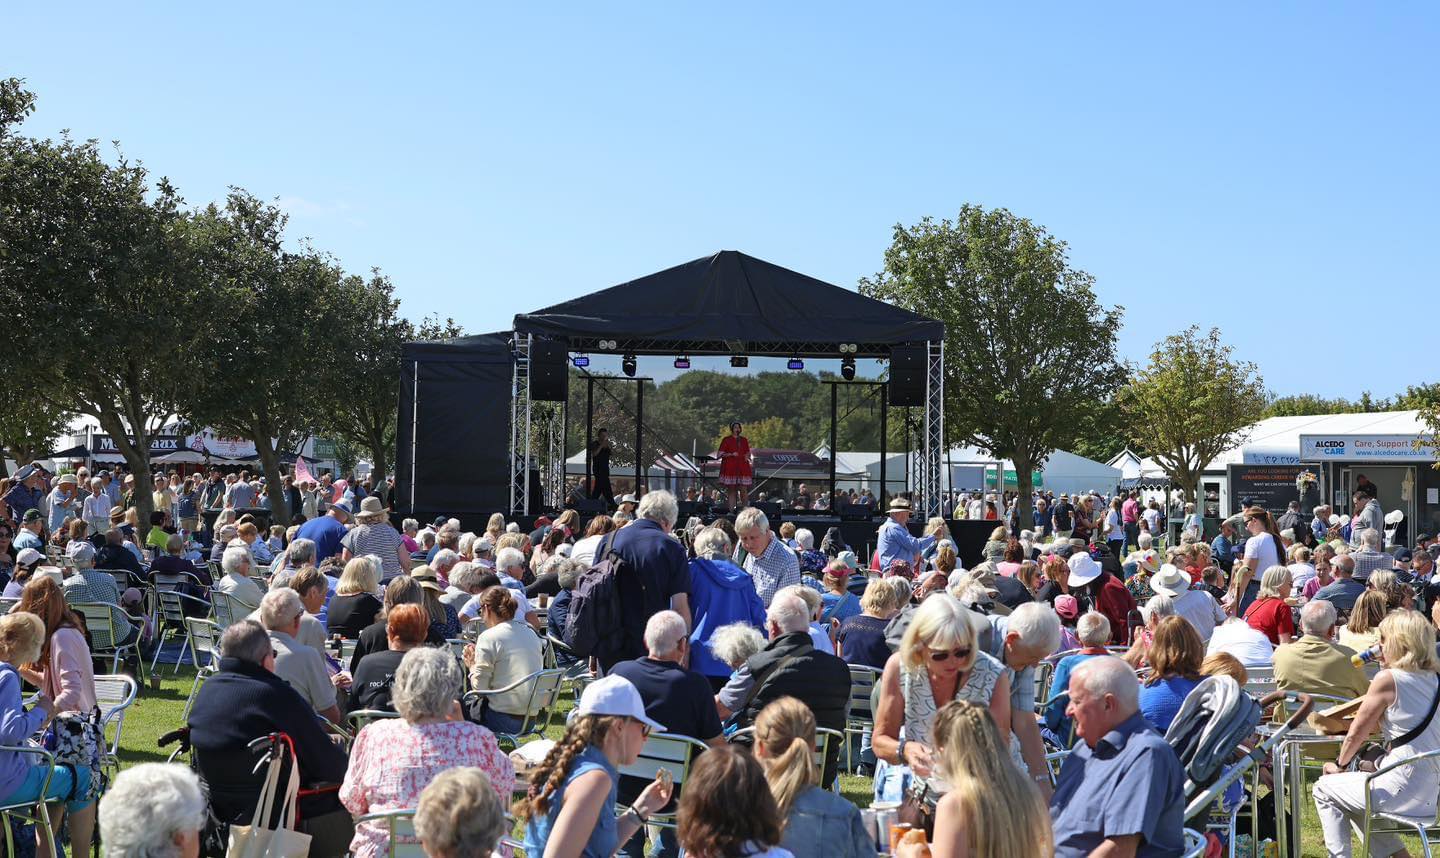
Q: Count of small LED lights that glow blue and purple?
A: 3